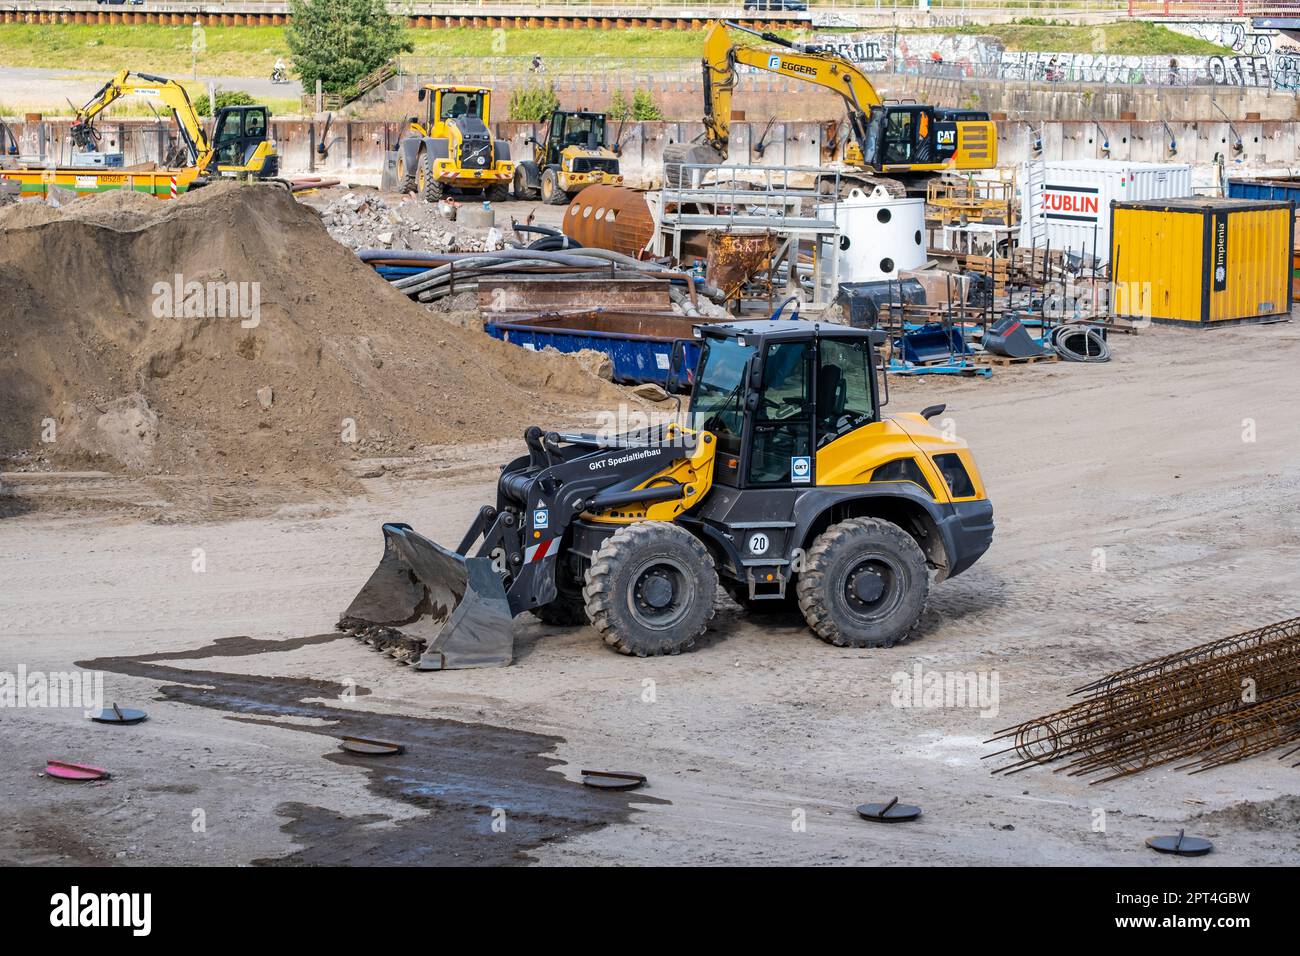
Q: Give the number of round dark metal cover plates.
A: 5